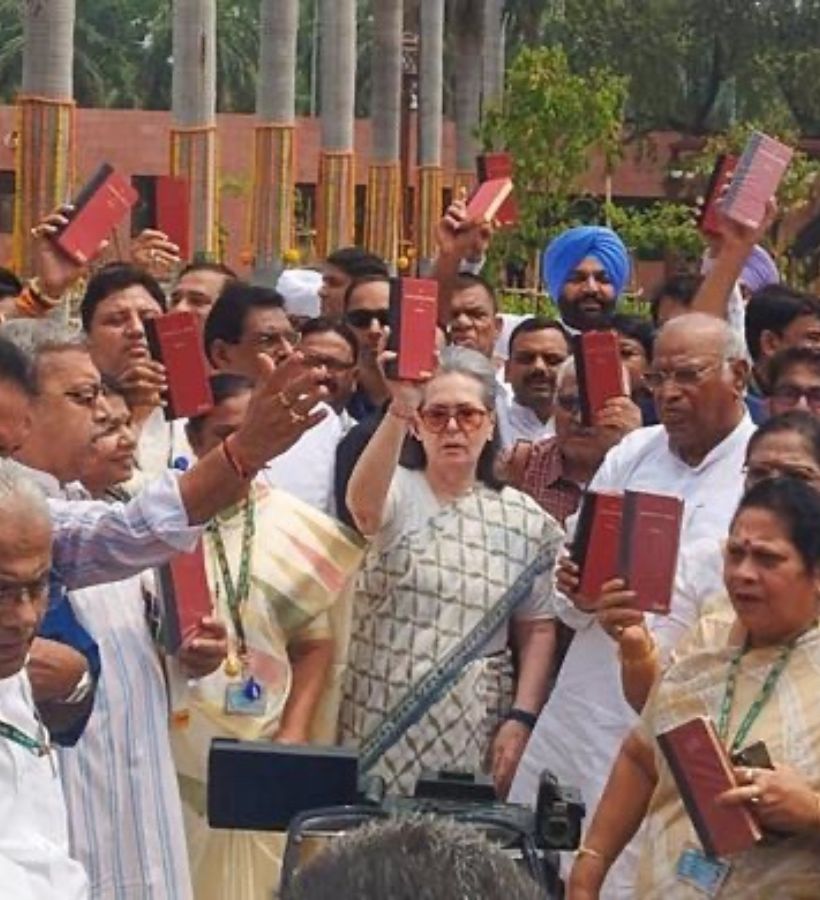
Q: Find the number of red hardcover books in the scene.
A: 13